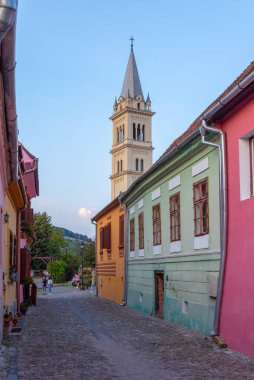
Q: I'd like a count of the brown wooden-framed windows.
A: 5